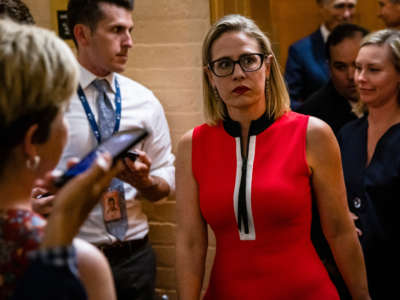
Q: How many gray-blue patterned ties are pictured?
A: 1